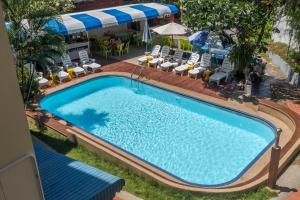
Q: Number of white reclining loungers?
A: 10